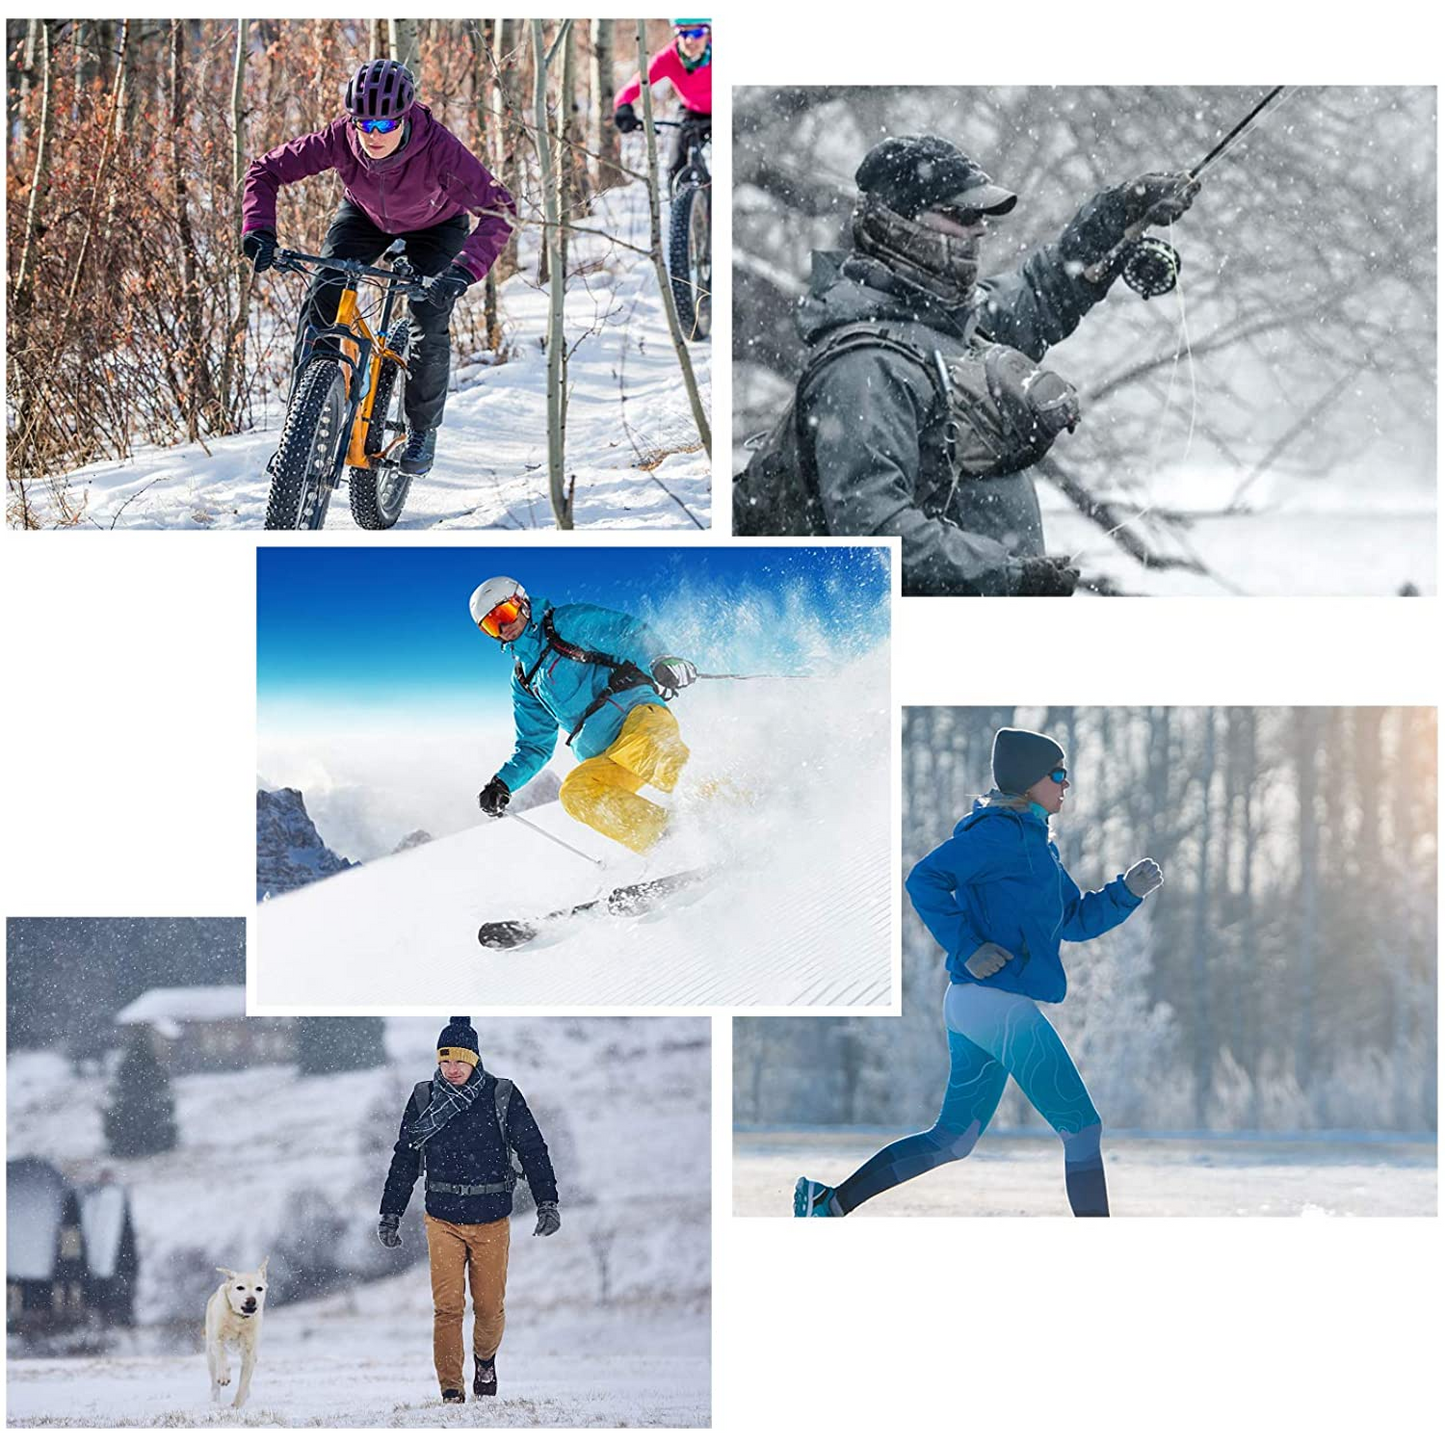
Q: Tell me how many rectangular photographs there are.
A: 5